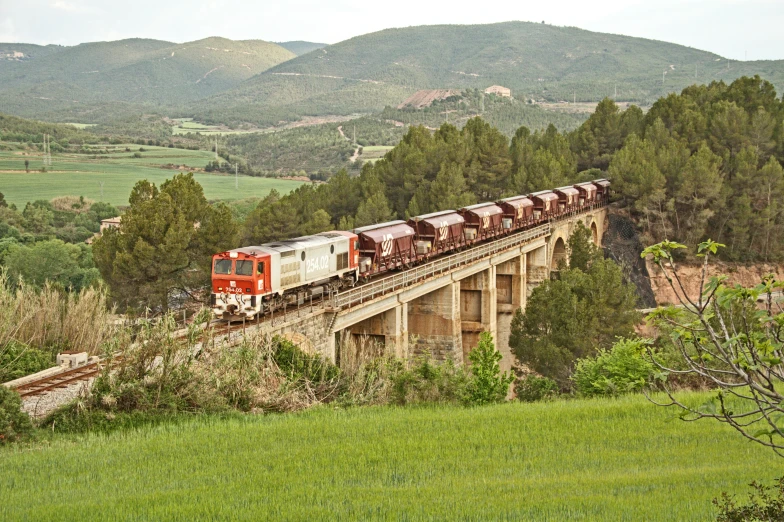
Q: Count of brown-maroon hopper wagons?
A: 8